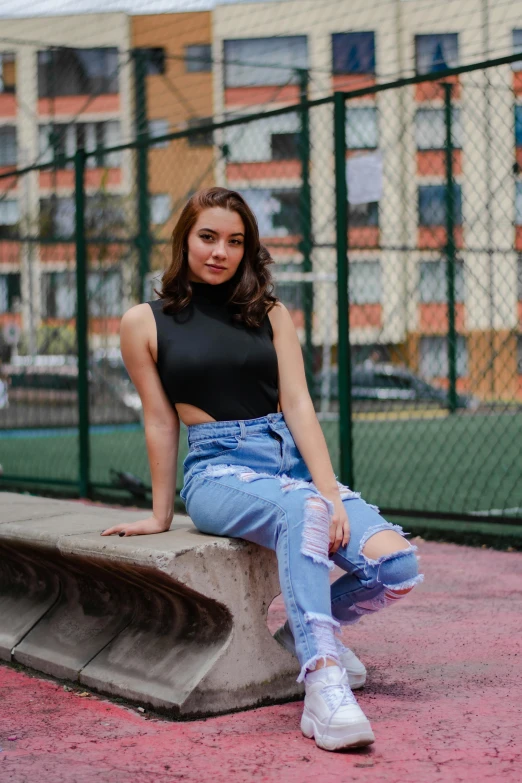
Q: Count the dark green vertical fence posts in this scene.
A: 5